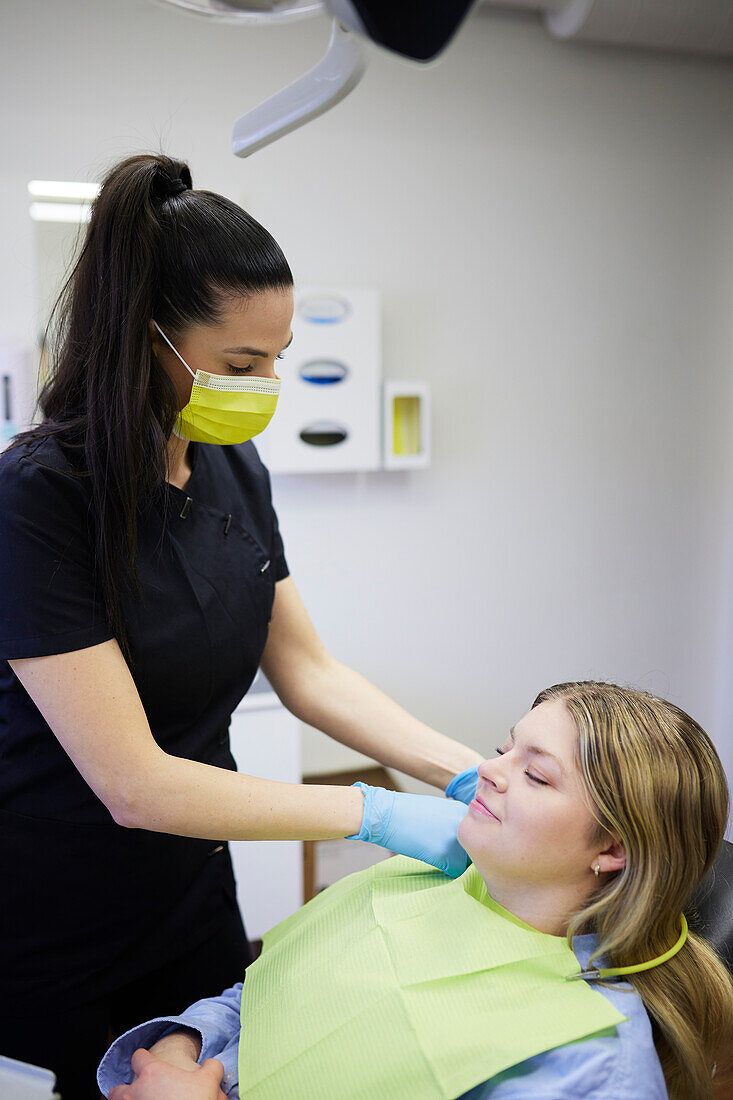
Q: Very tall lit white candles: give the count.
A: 0